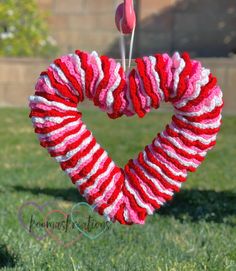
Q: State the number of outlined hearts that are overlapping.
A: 3